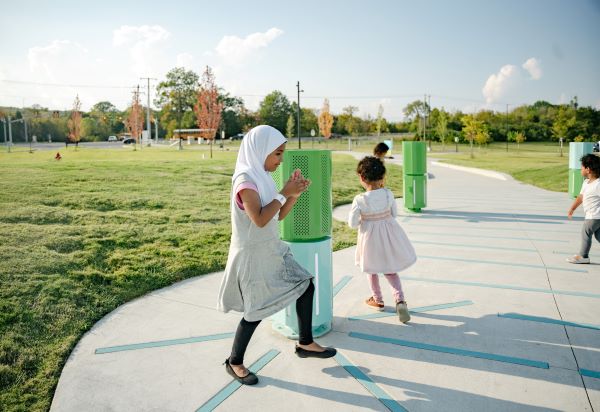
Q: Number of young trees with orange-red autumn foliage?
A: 4